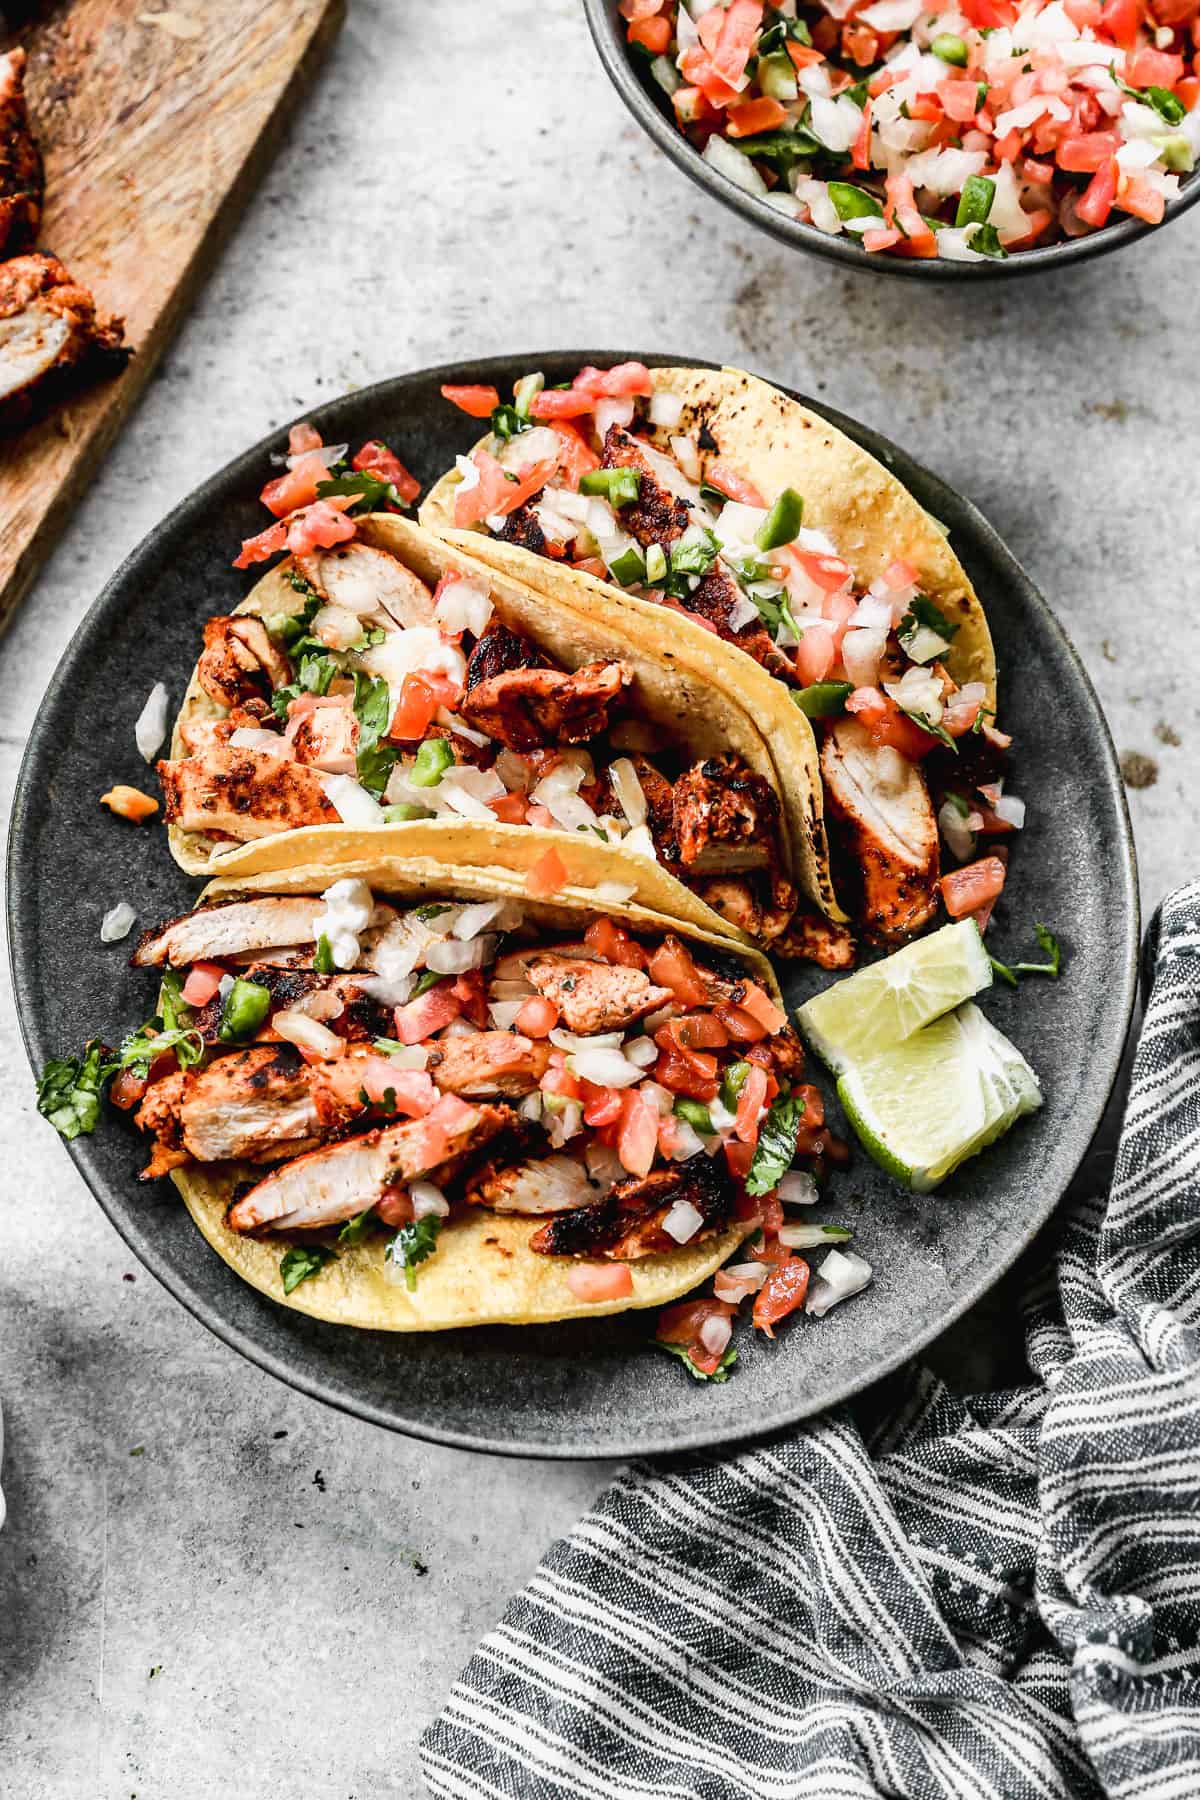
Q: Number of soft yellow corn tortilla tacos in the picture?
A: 3